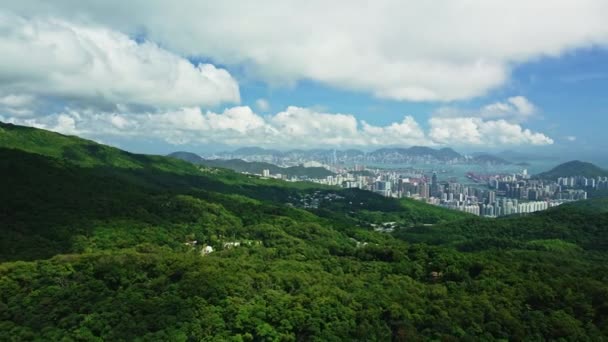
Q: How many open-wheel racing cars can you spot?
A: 0